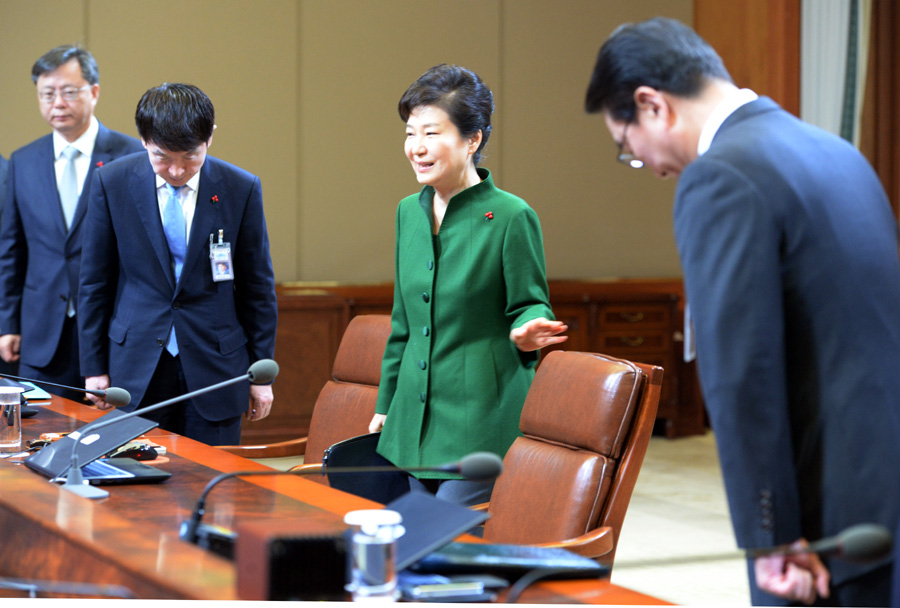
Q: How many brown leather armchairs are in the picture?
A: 2